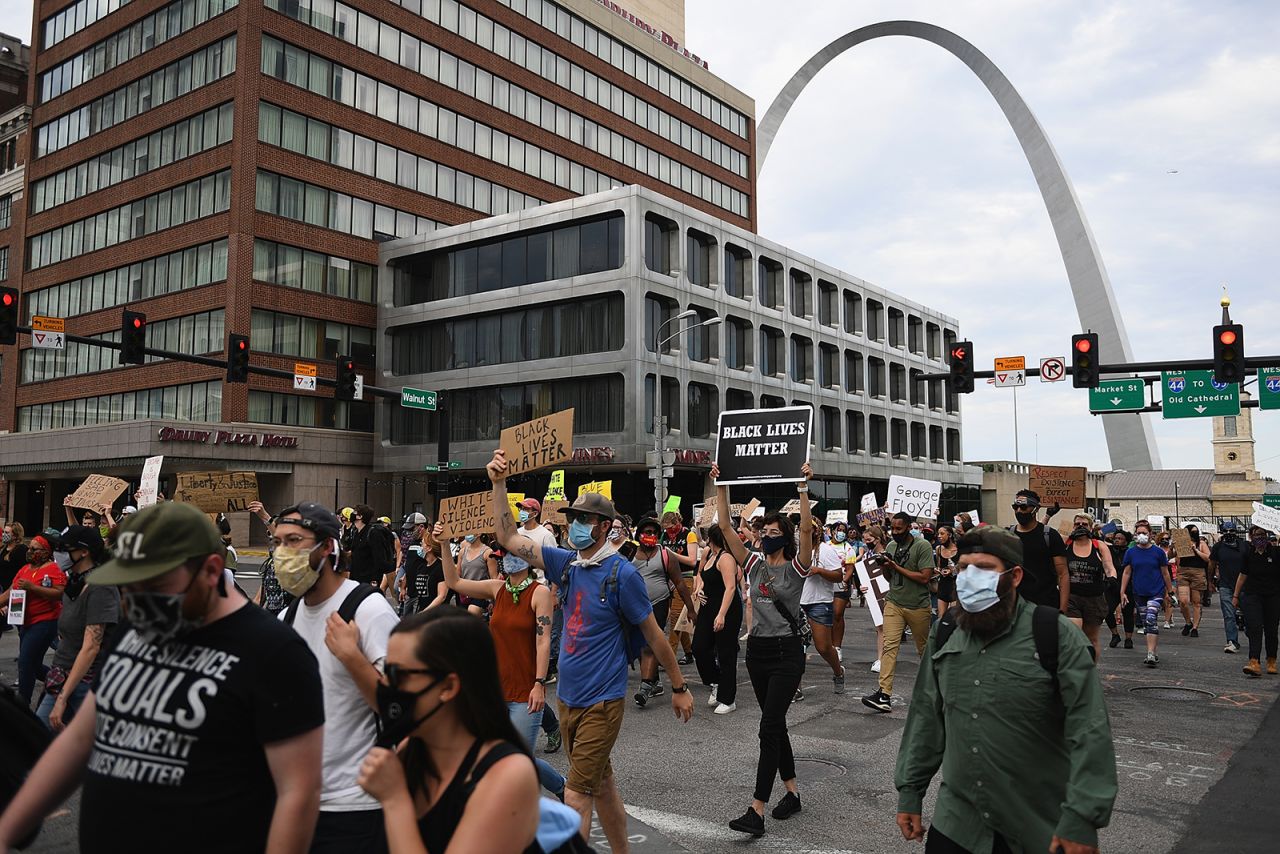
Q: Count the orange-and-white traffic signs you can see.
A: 3